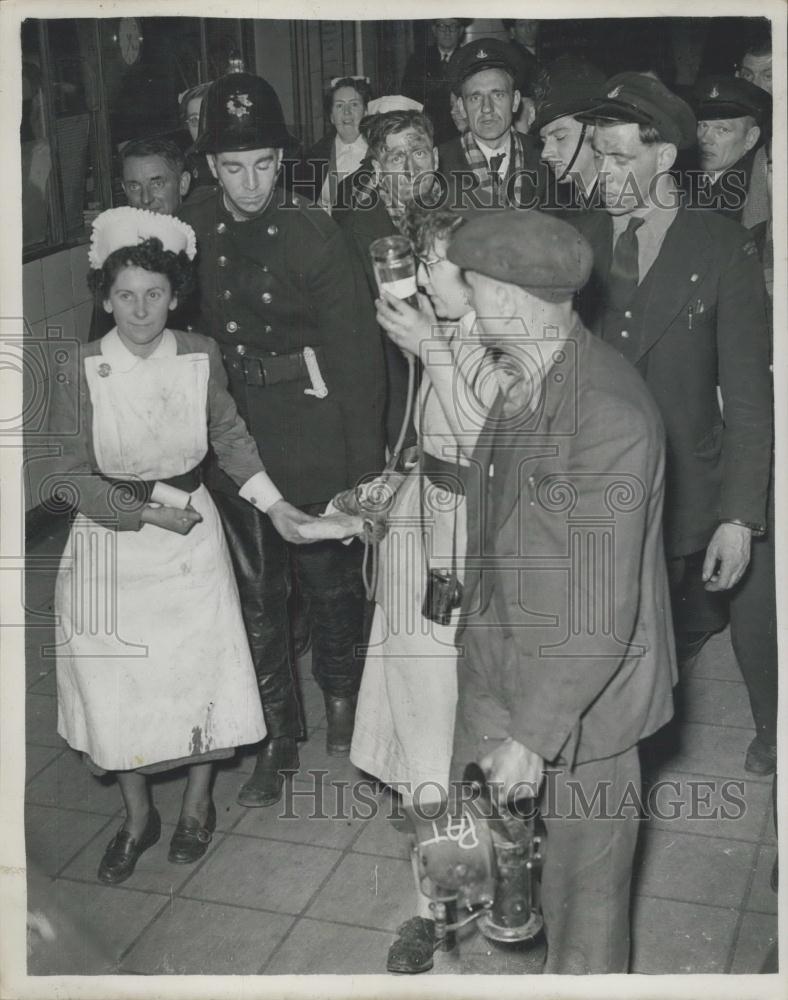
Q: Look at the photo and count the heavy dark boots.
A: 2